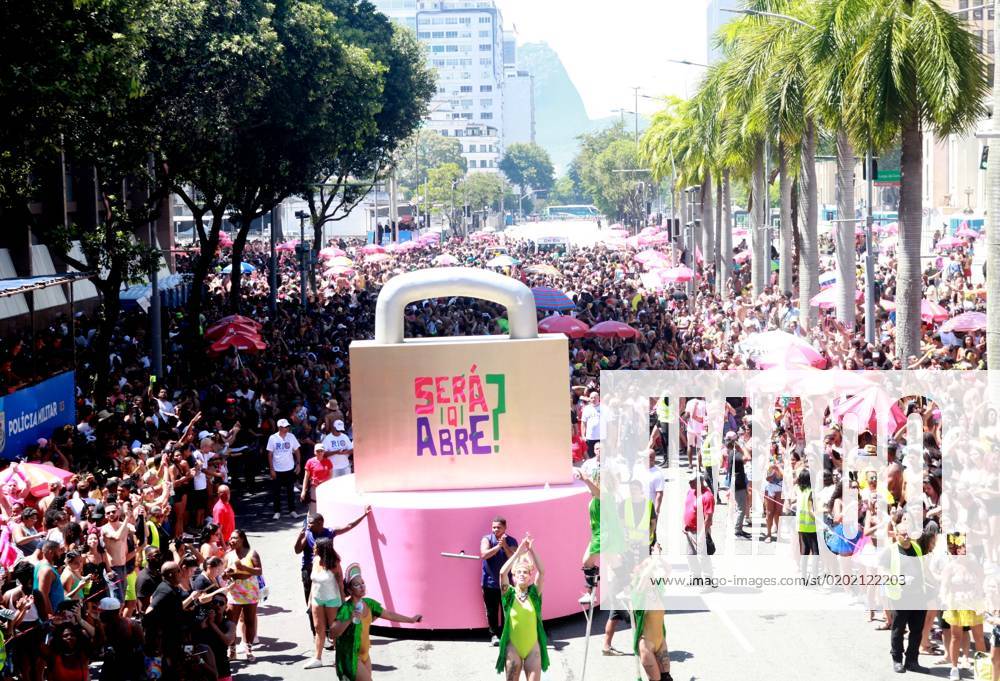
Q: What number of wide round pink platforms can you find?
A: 1